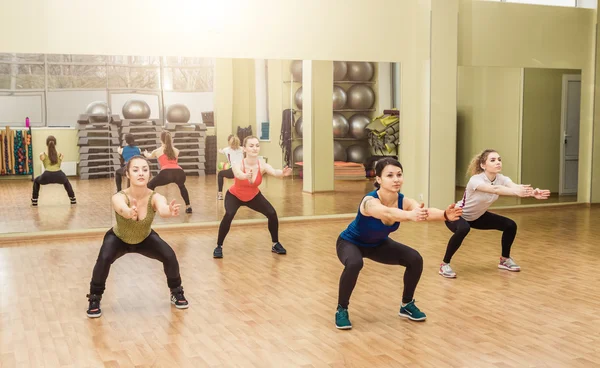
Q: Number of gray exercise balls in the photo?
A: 15